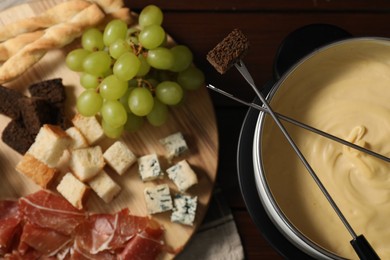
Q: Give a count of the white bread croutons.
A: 8